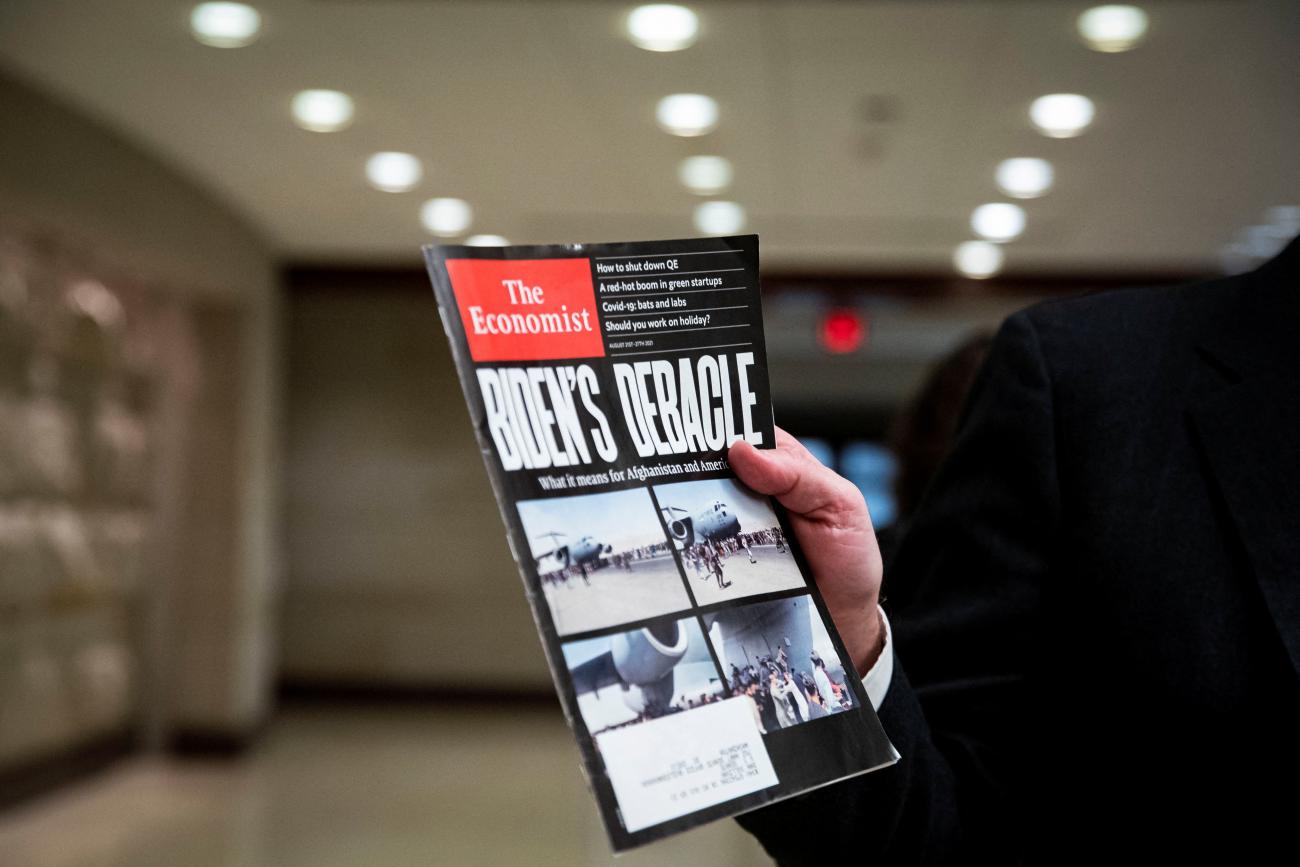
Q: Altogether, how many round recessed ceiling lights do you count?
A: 14